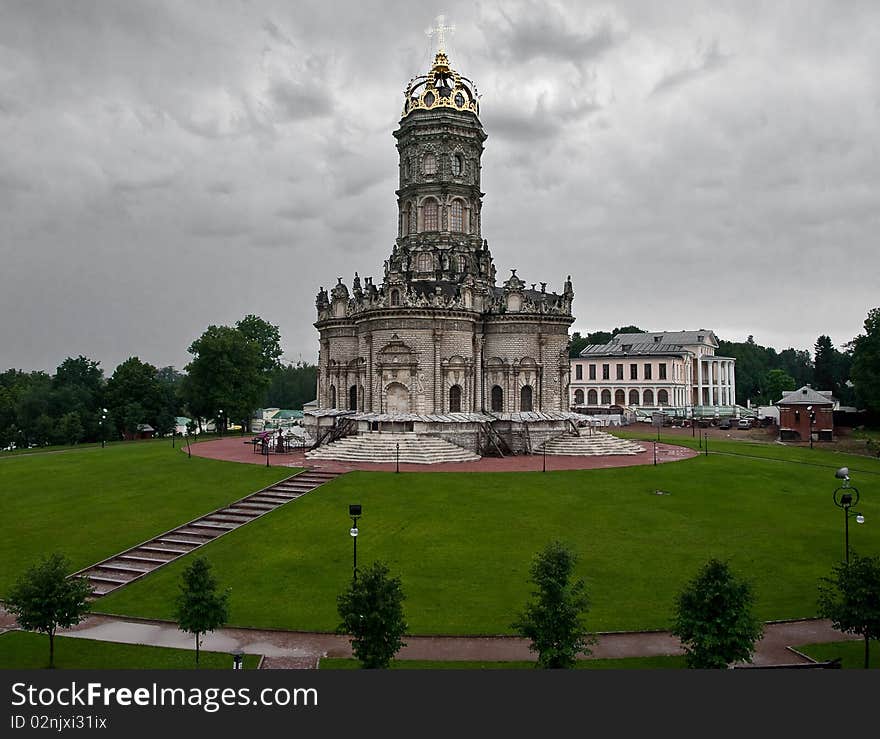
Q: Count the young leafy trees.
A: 6